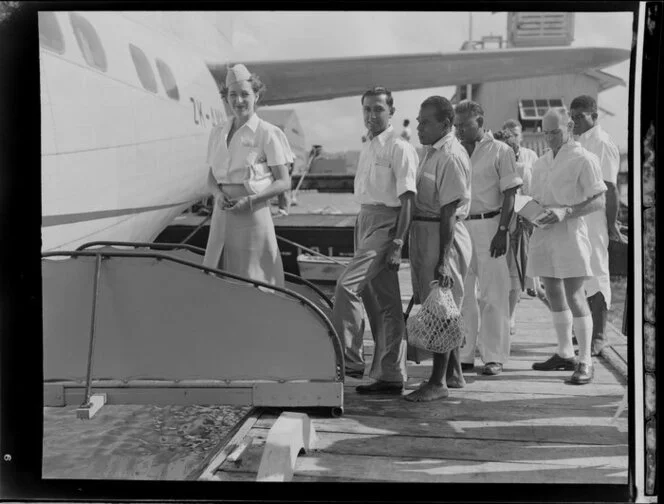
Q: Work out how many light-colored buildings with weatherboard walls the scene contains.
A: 1